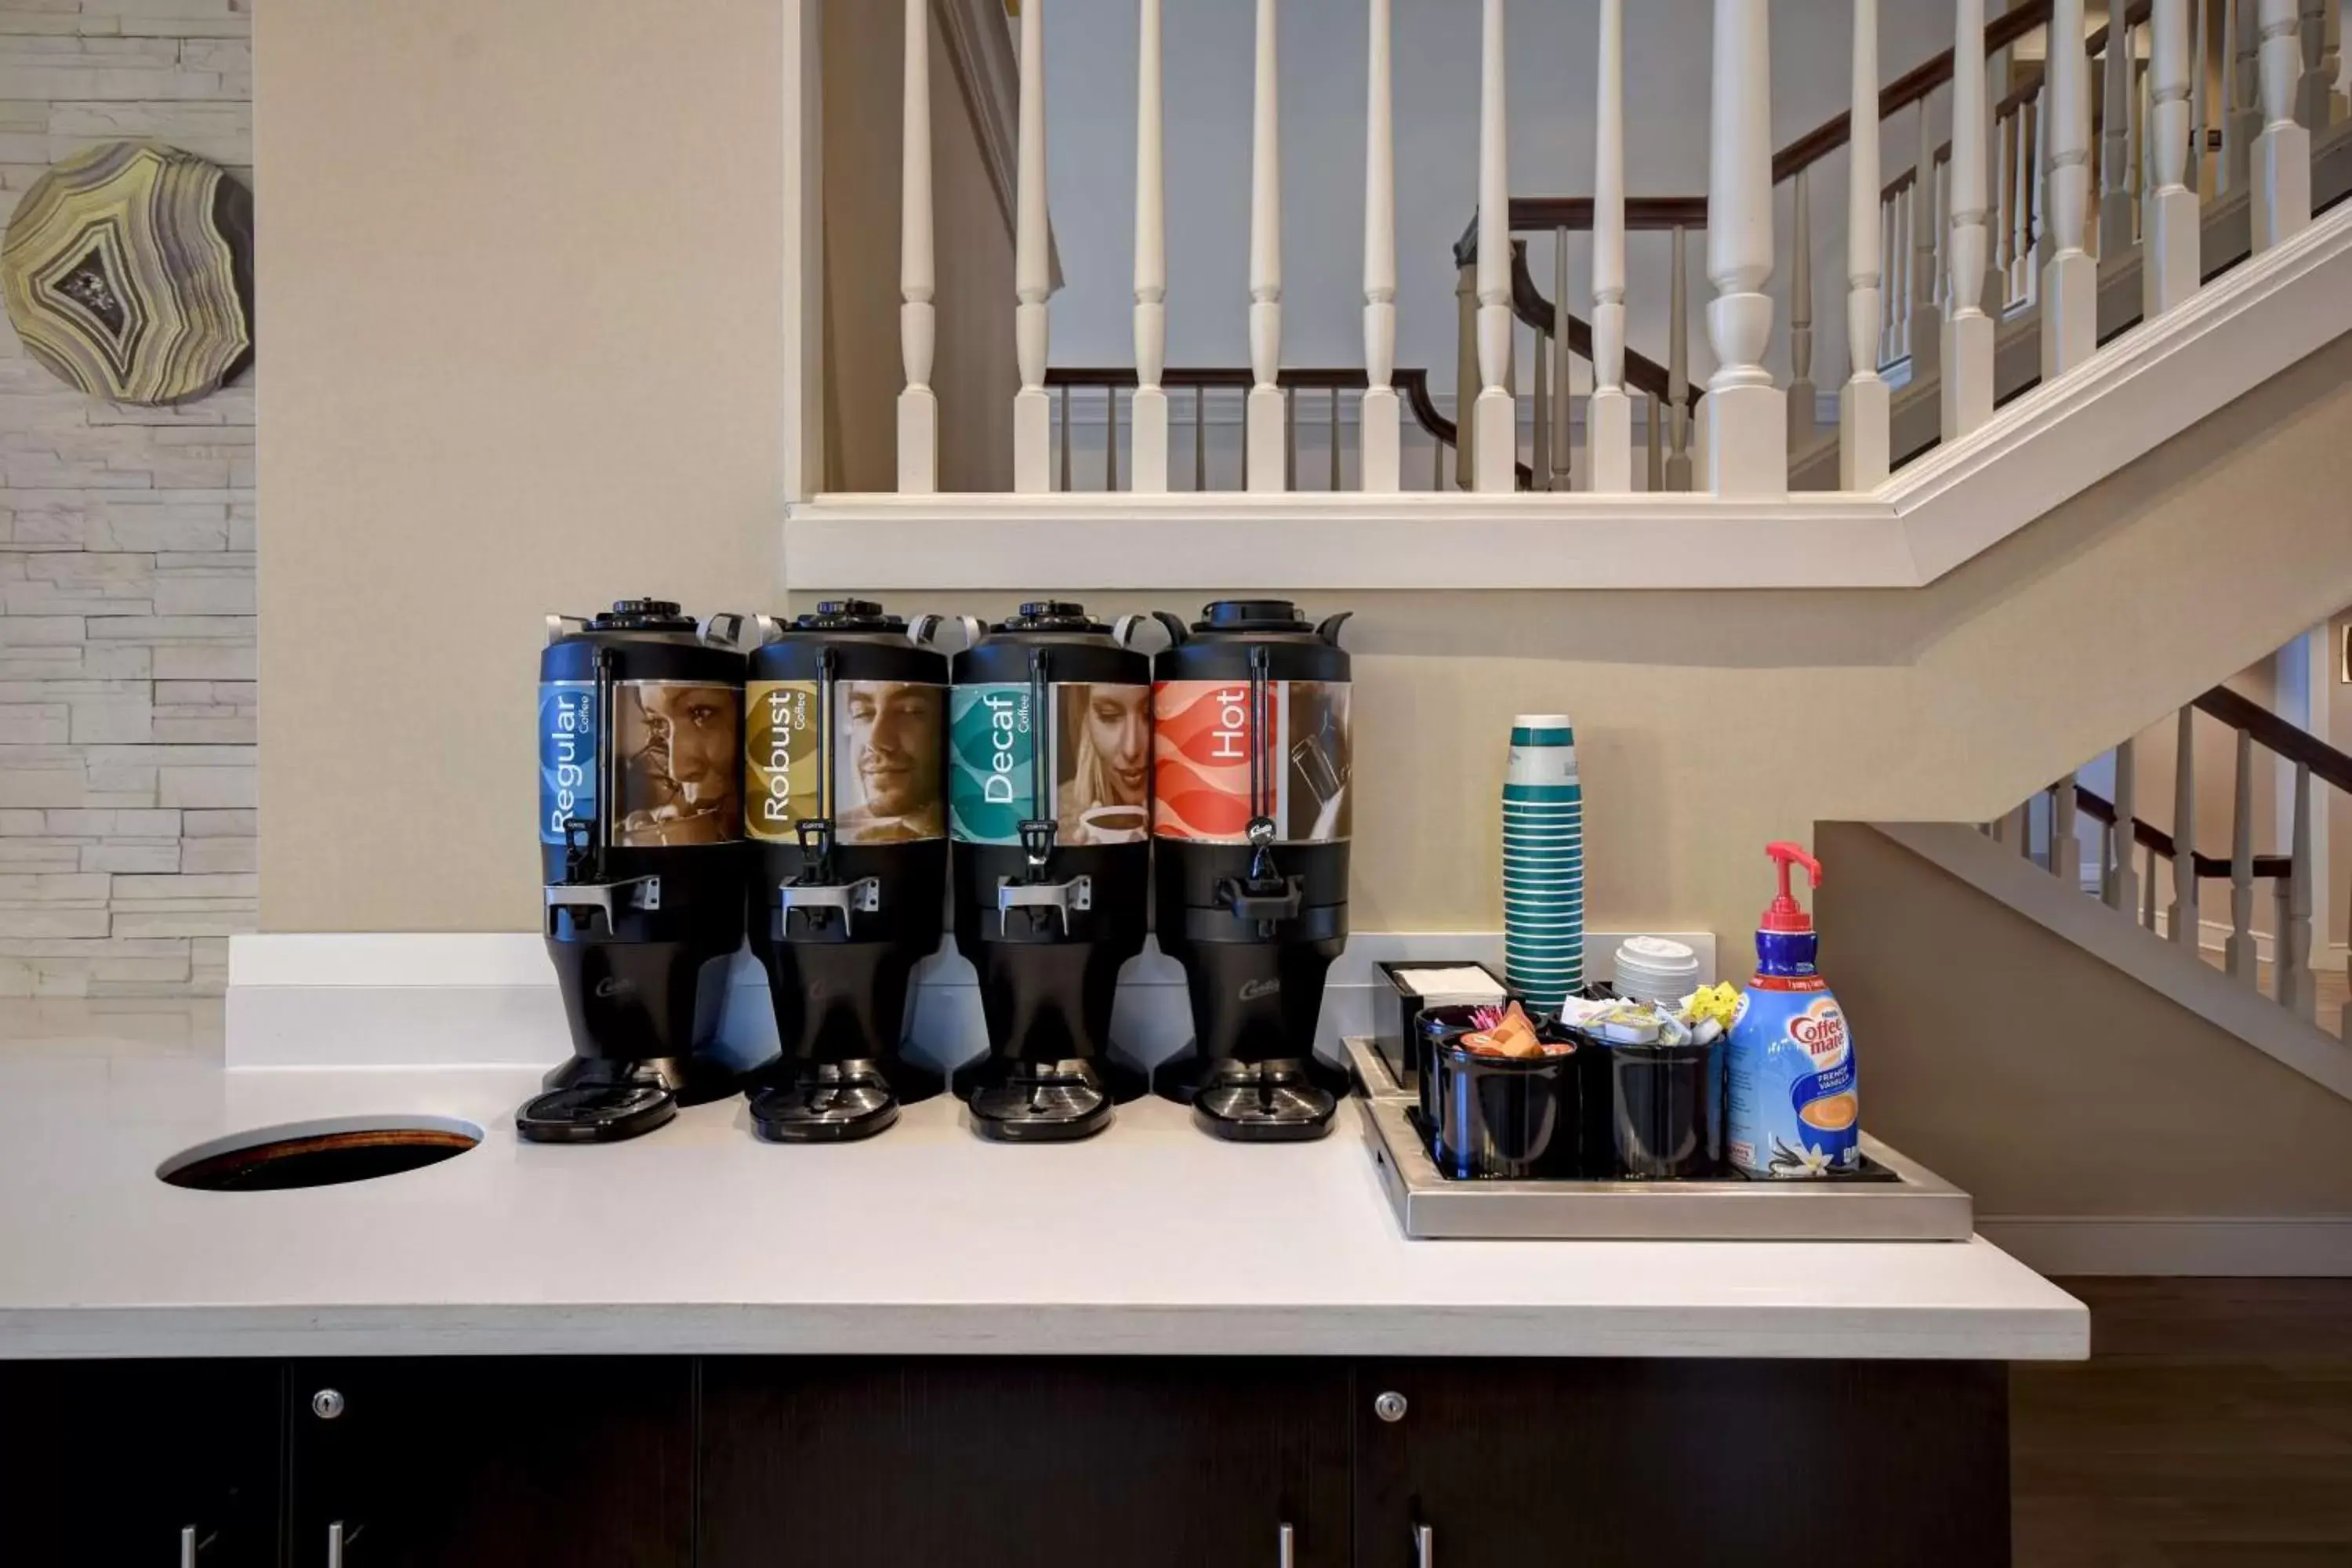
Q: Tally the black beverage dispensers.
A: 4